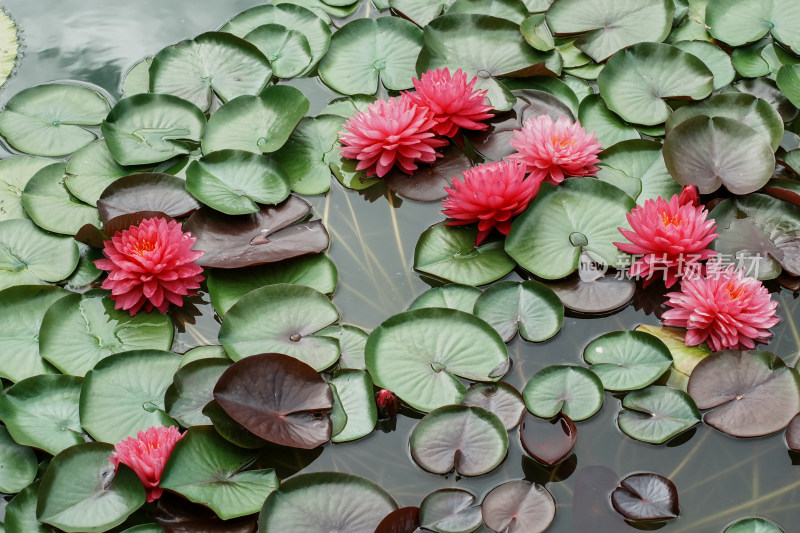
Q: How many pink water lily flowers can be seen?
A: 8